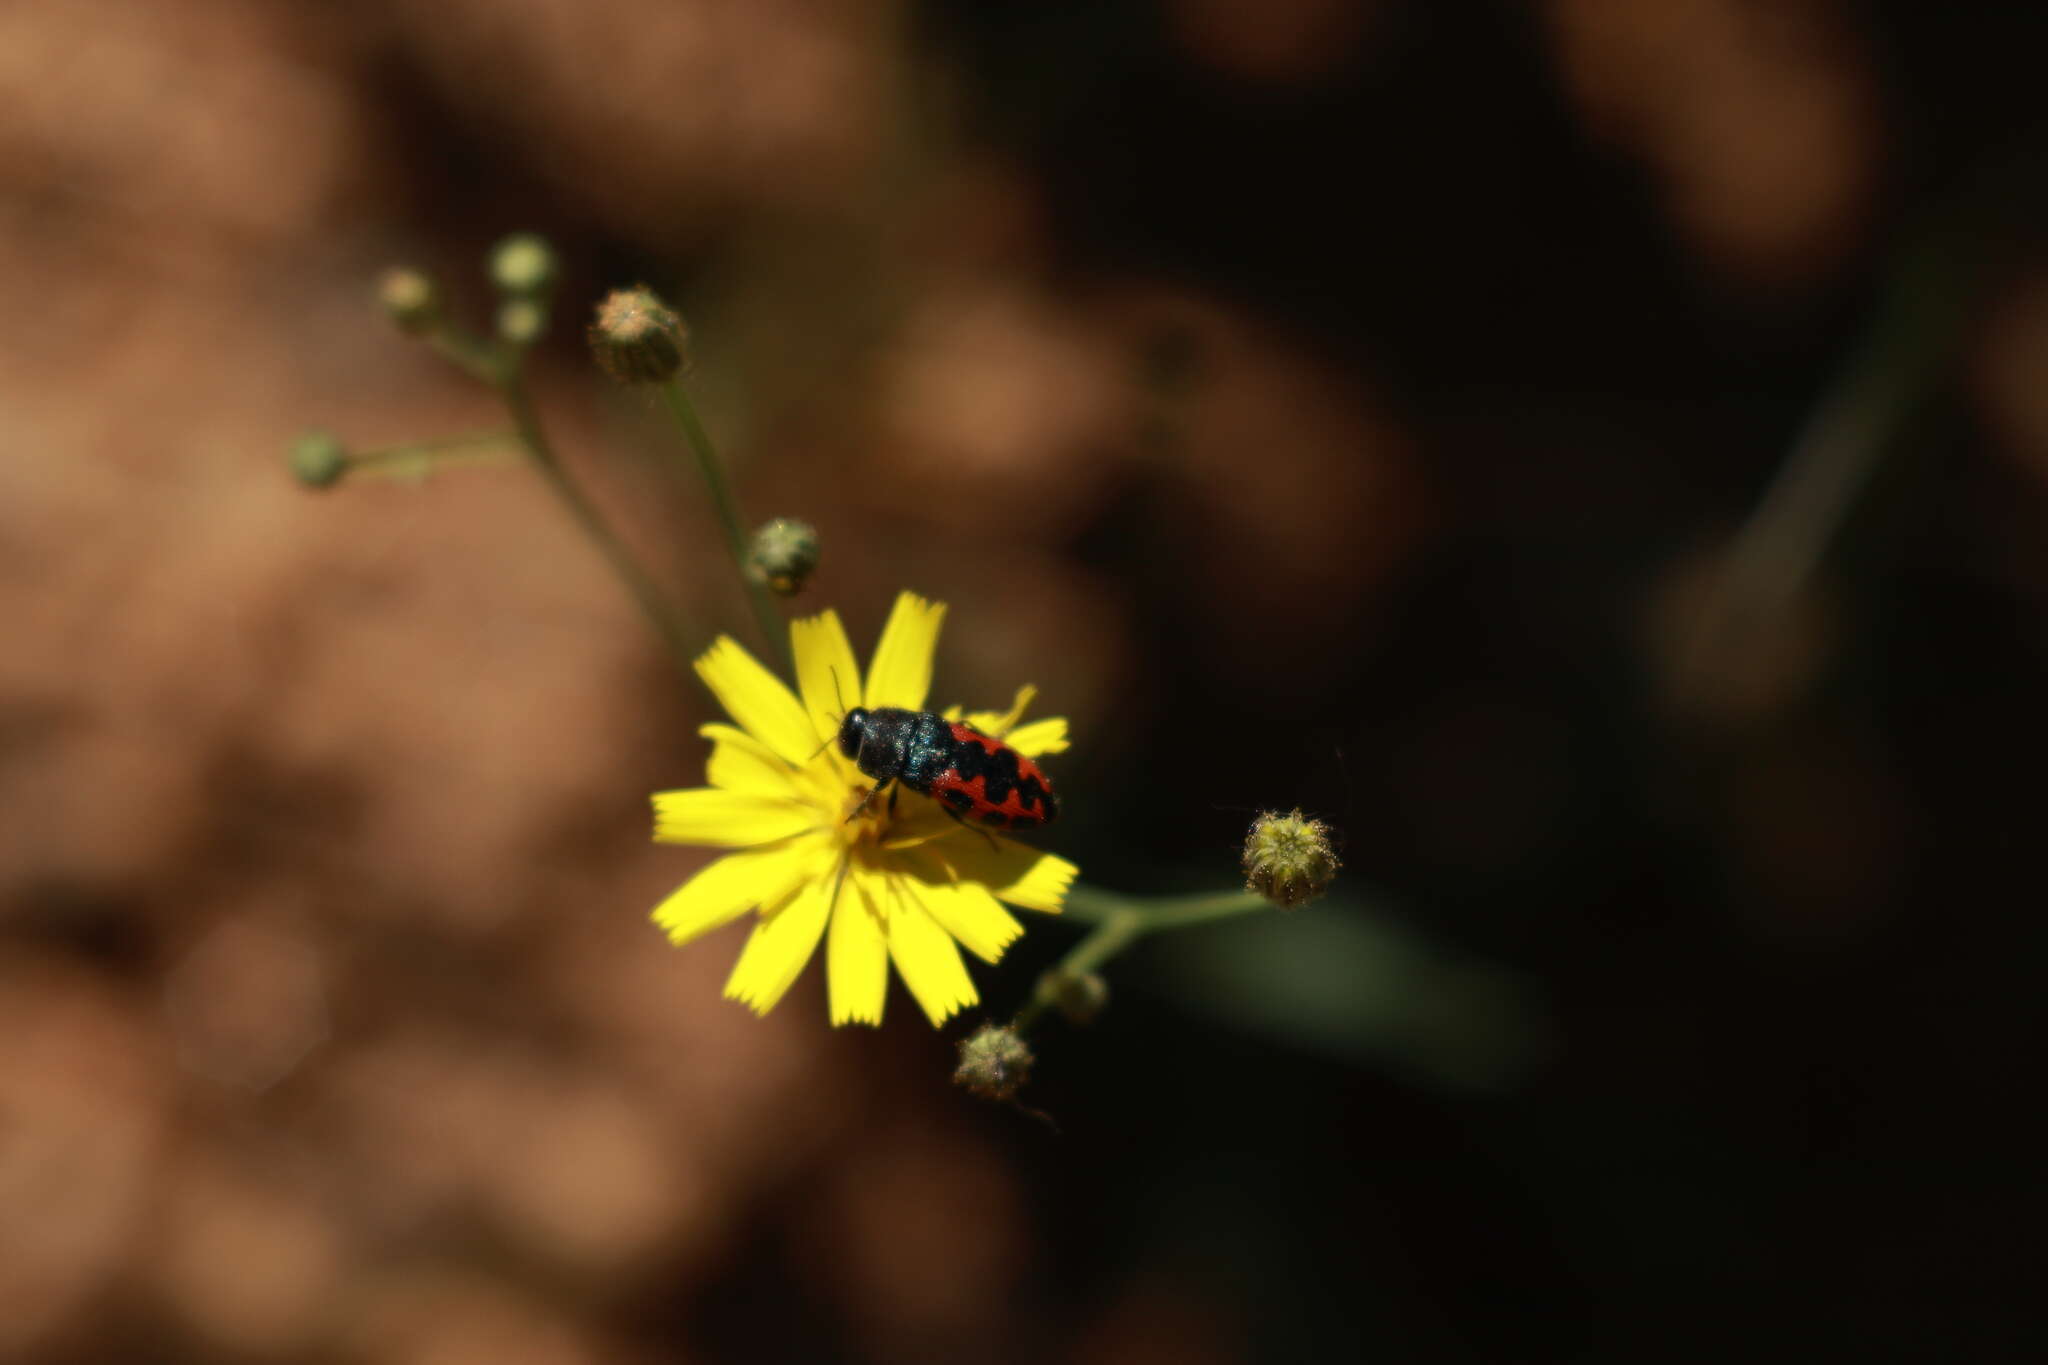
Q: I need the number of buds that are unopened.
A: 9